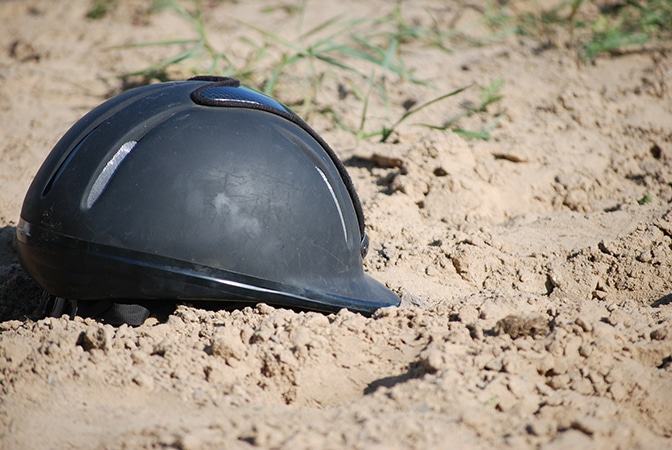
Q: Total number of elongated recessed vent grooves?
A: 3